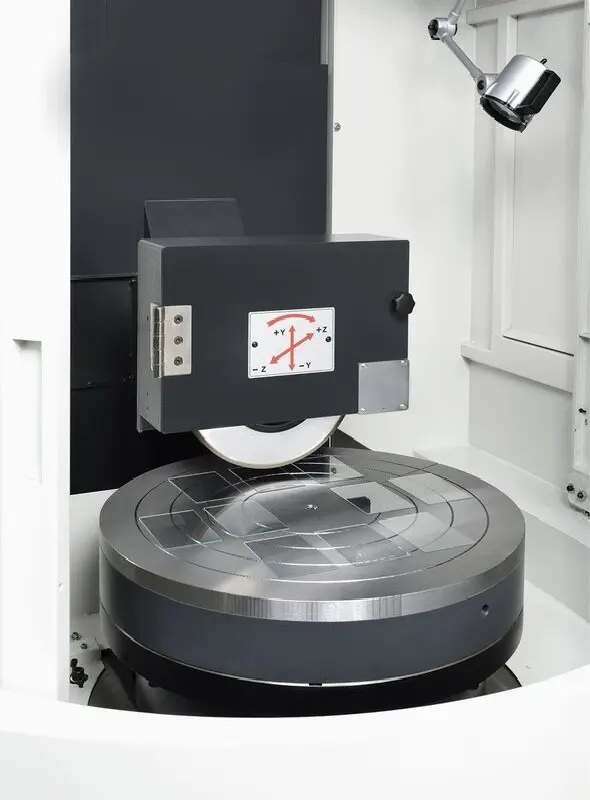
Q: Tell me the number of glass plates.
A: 10